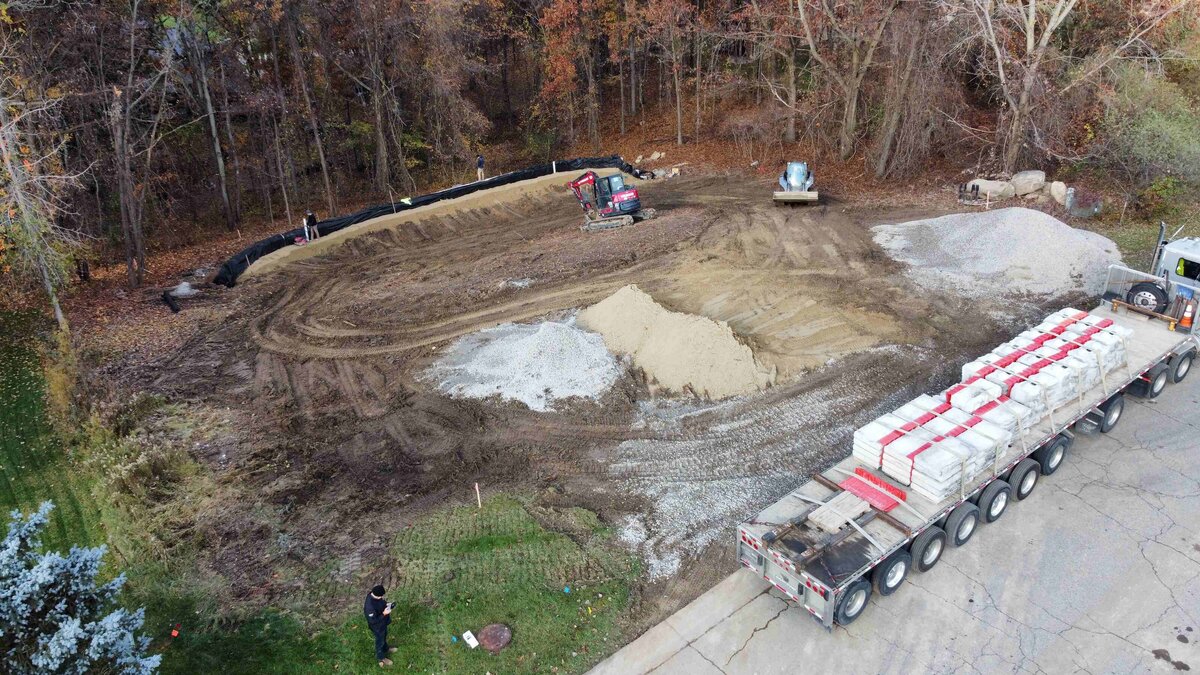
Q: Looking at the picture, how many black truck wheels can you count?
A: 11